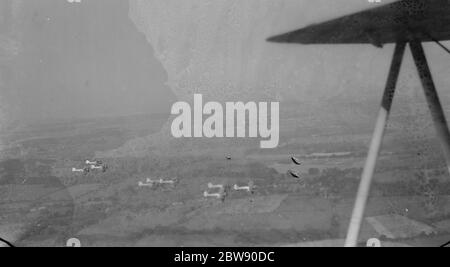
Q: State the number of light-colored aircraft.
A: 9